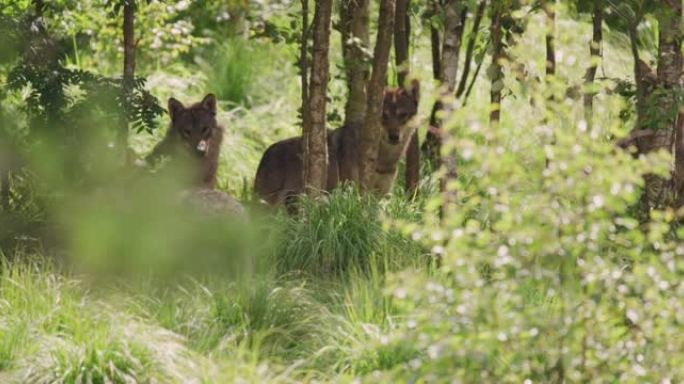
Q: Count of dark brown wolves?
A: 2